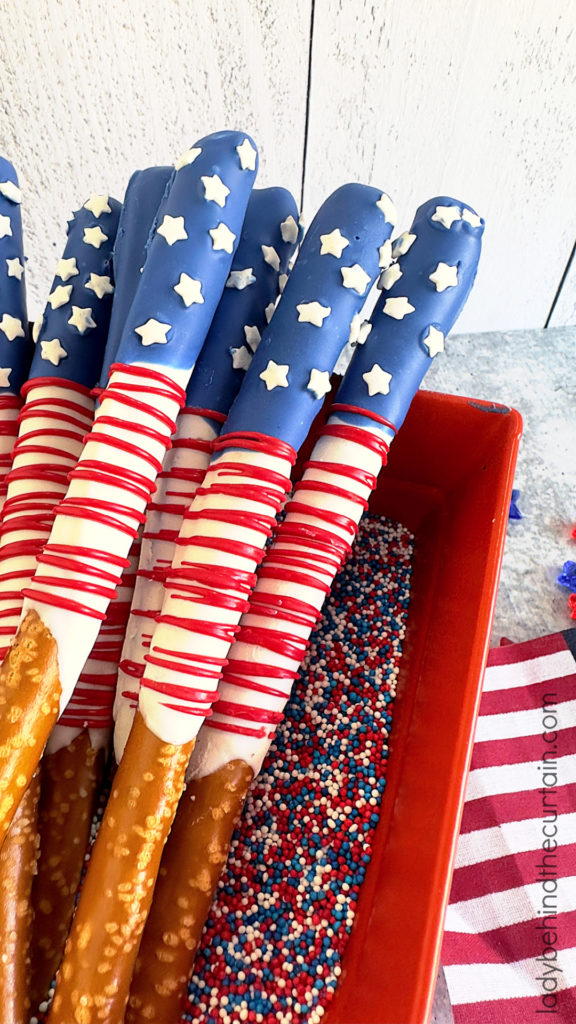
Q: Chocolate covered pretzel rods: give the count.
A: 7